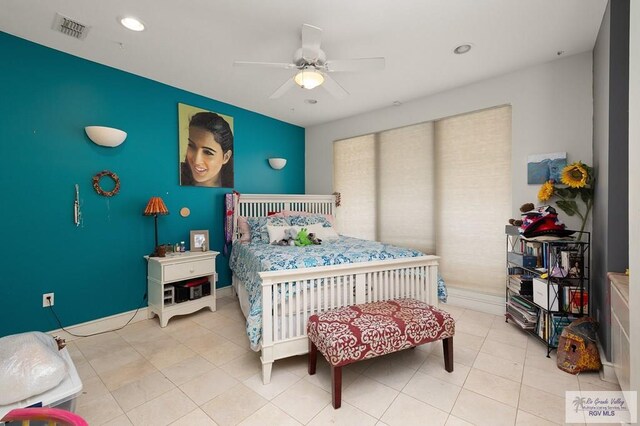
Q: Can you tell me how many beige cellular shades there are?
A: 3